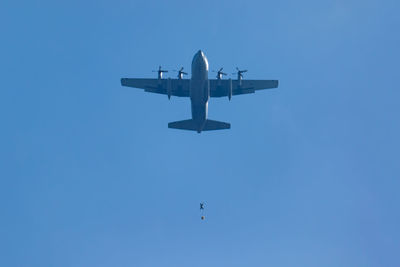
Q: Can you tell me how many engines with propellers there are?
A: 4